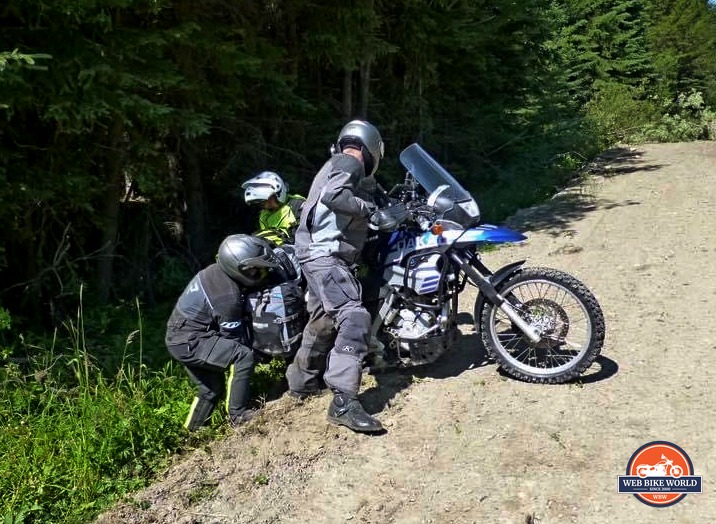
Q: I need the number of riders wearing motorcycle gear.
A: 3